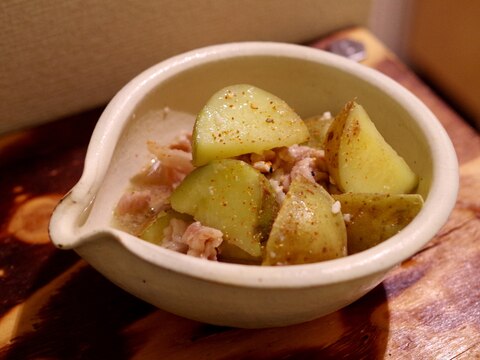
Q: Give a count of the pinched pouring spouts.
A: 1